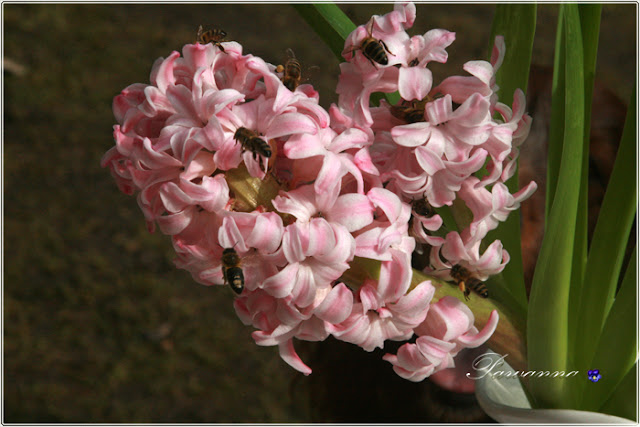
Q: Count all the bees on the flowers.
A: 8